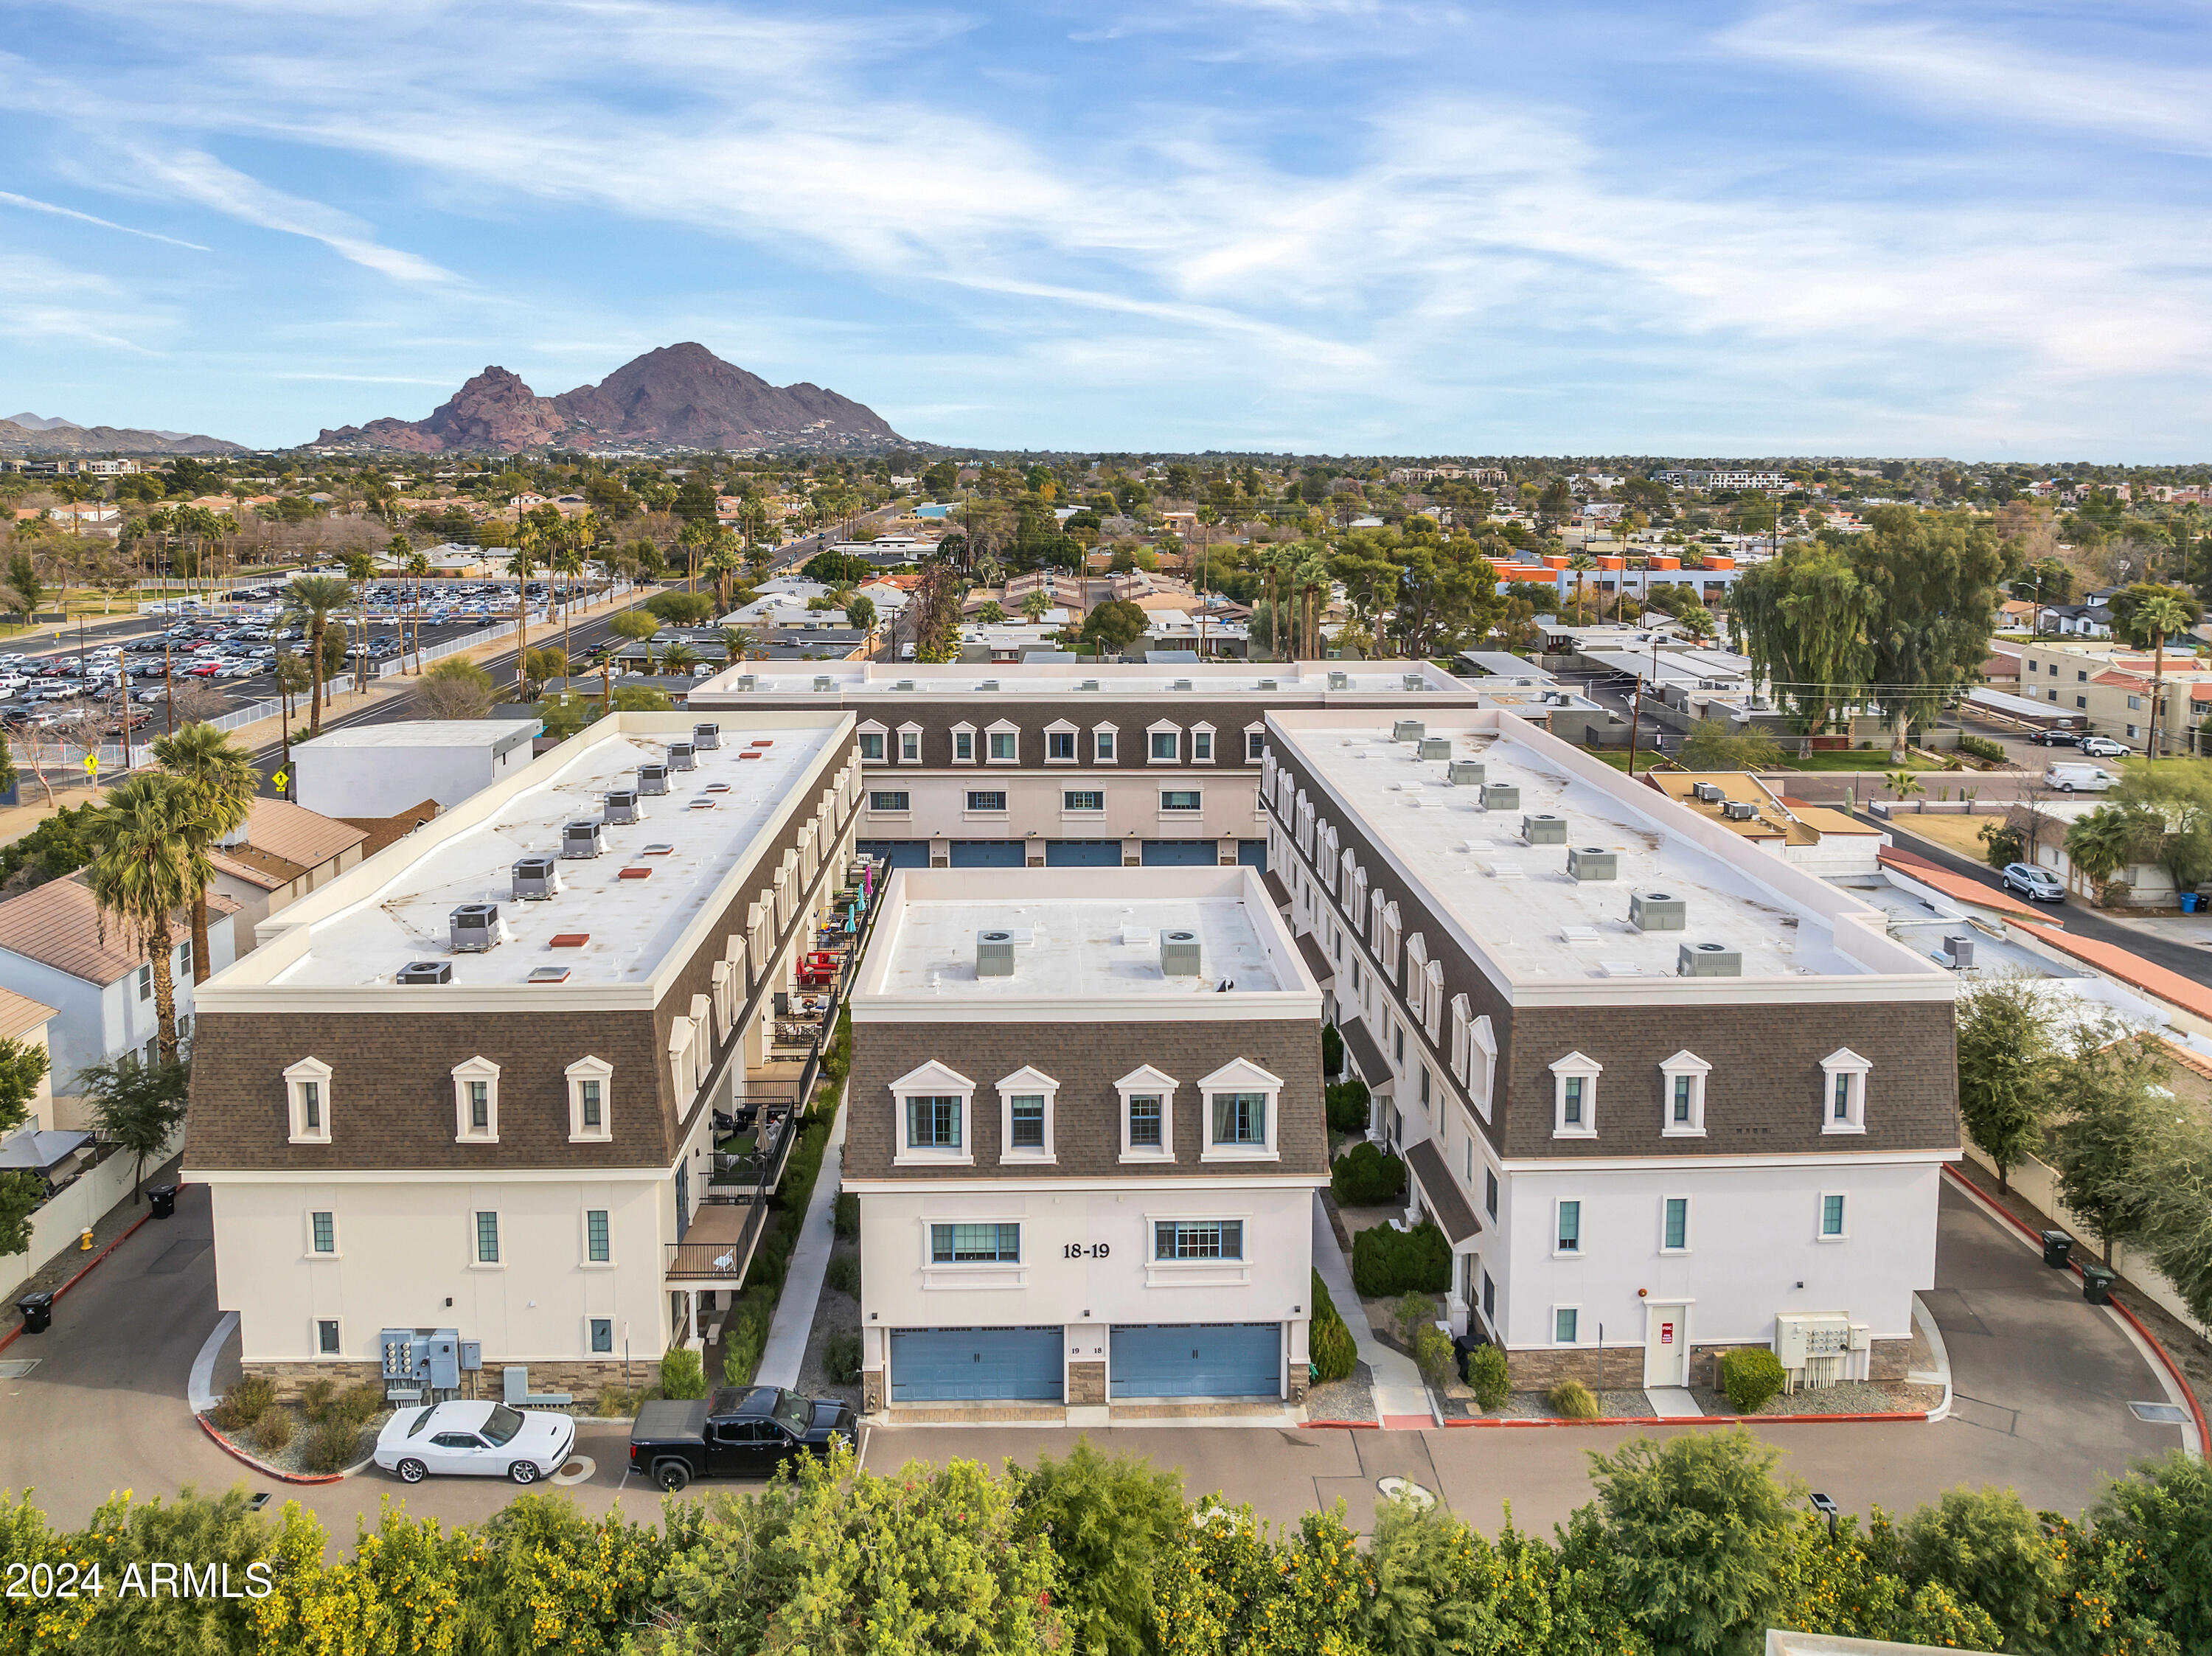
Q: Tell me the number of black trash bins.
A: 5